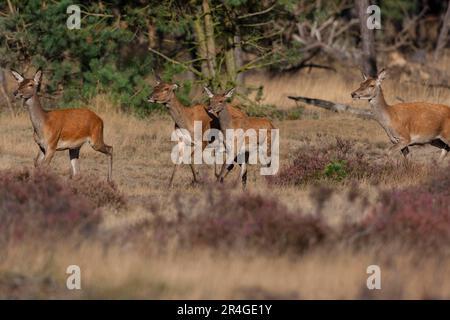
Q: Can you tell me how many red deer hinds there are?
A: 4